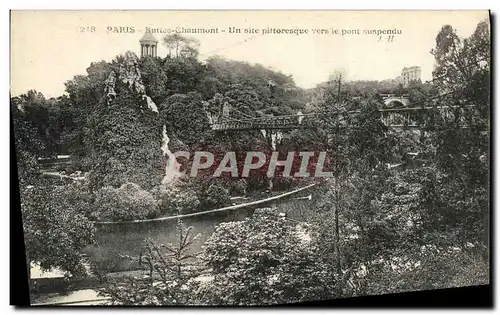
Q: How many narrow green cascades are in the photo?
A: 0